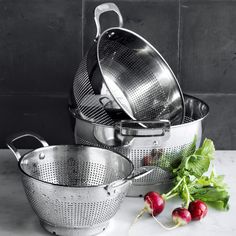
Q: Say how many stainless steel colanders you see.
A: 3